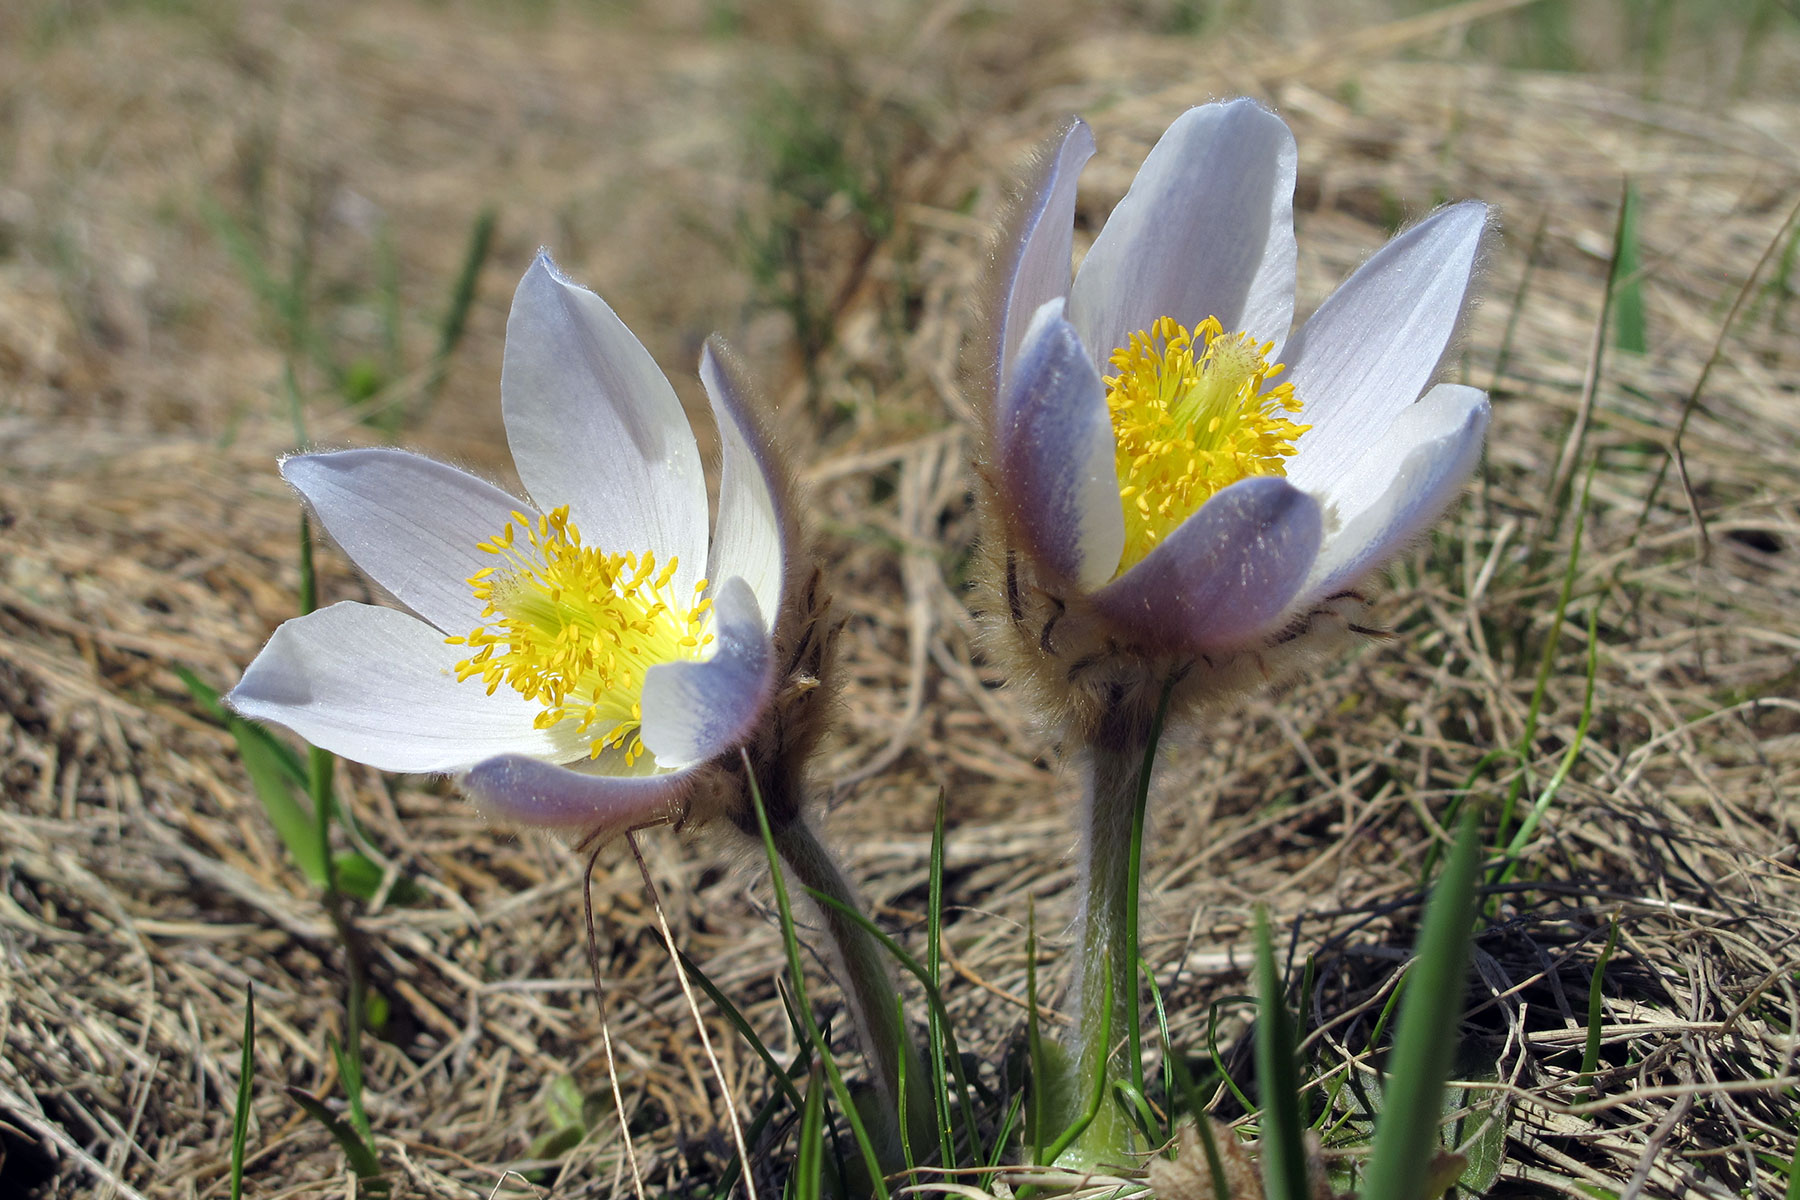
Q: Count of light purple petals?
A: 12